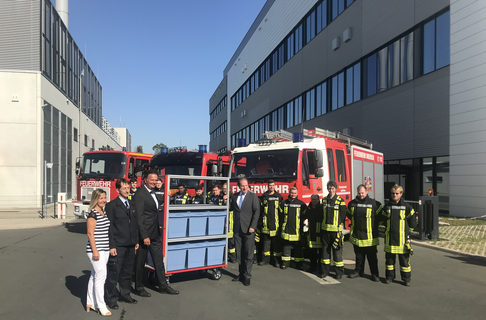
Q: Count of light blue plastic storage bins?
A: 6